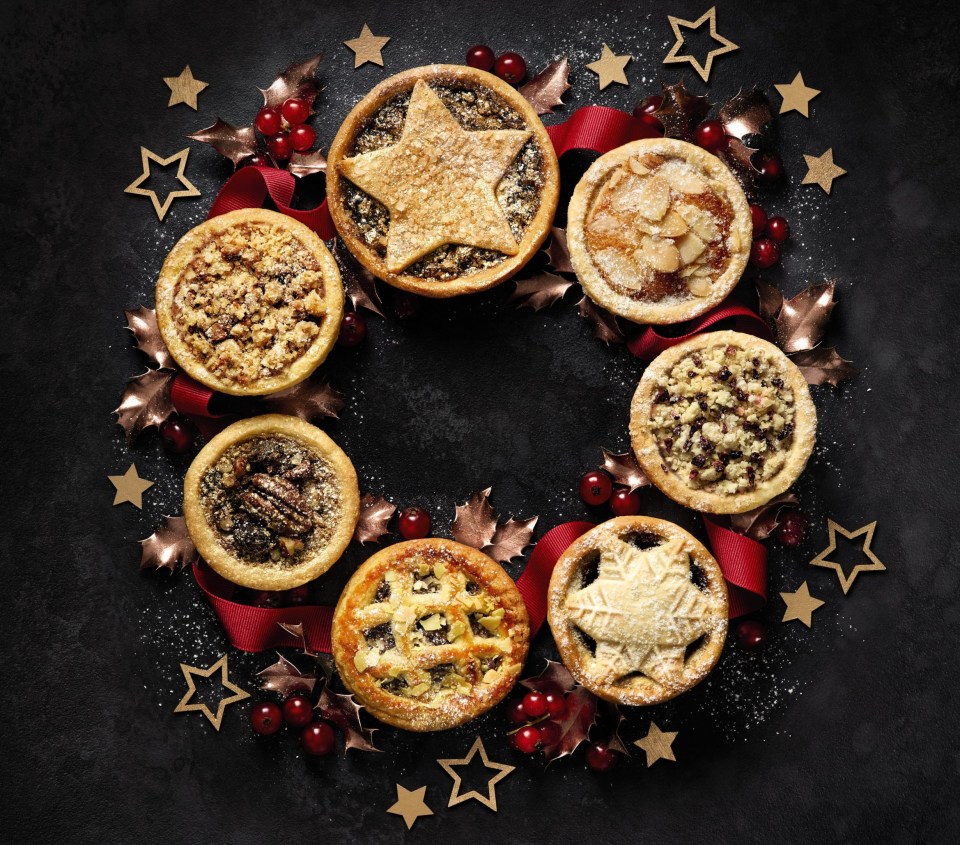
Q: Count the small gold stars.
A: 9